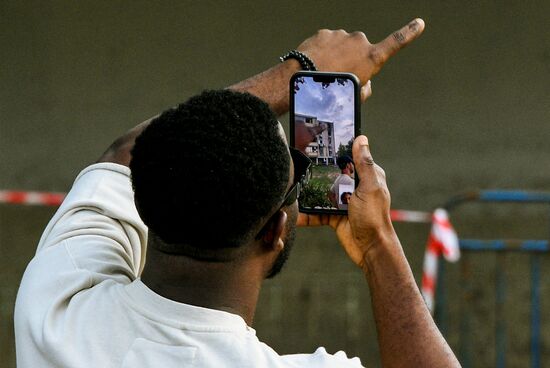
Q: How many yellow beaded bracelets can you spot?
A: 0